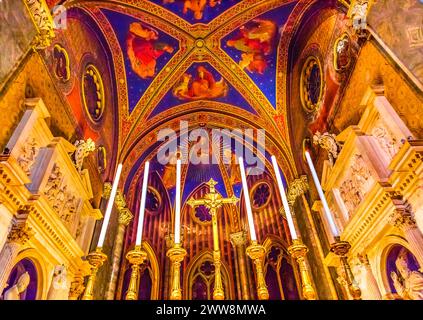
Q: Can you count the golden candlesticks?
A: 6